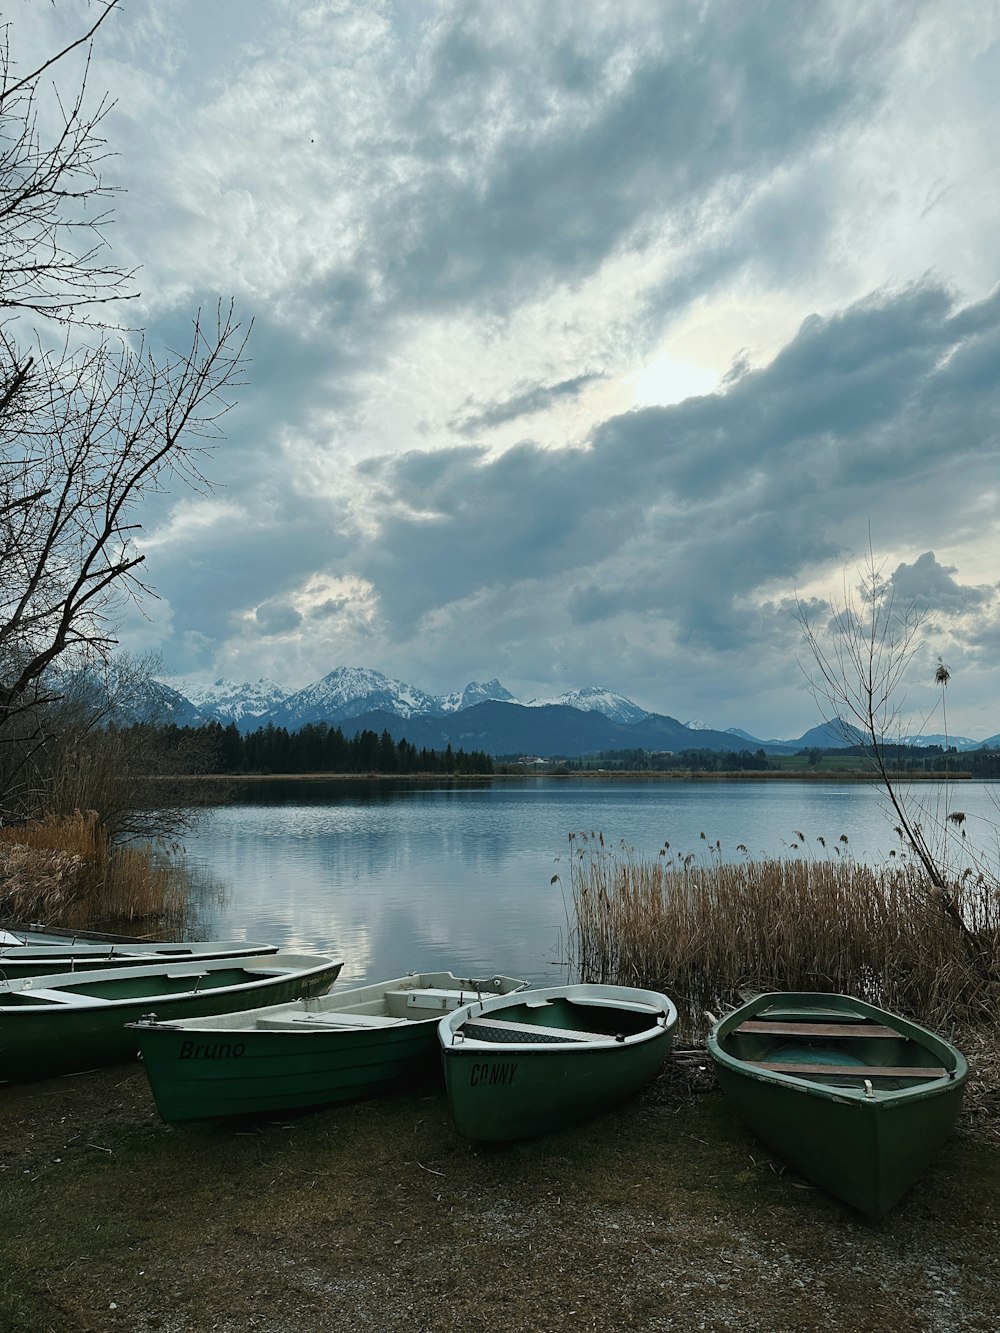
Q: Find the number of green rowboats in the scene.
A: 5